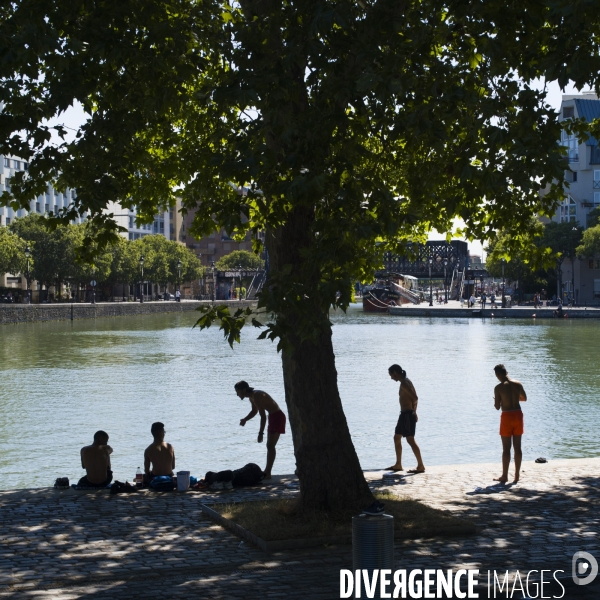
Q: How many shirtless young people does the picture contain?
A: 5